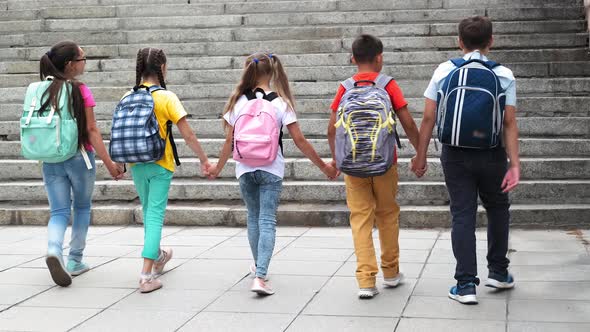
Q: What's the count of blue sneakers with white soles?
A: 2